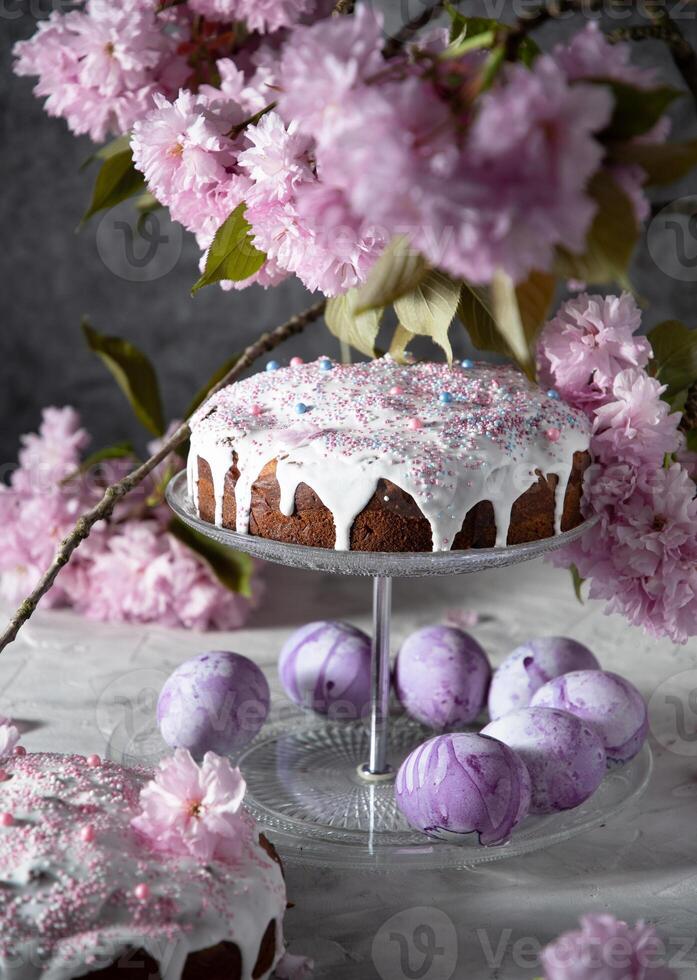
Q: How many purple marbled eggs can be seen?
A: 7